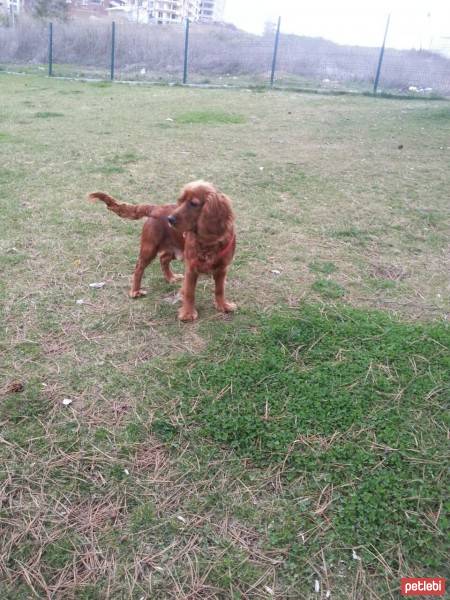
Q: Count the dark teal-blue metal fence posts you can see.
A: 5